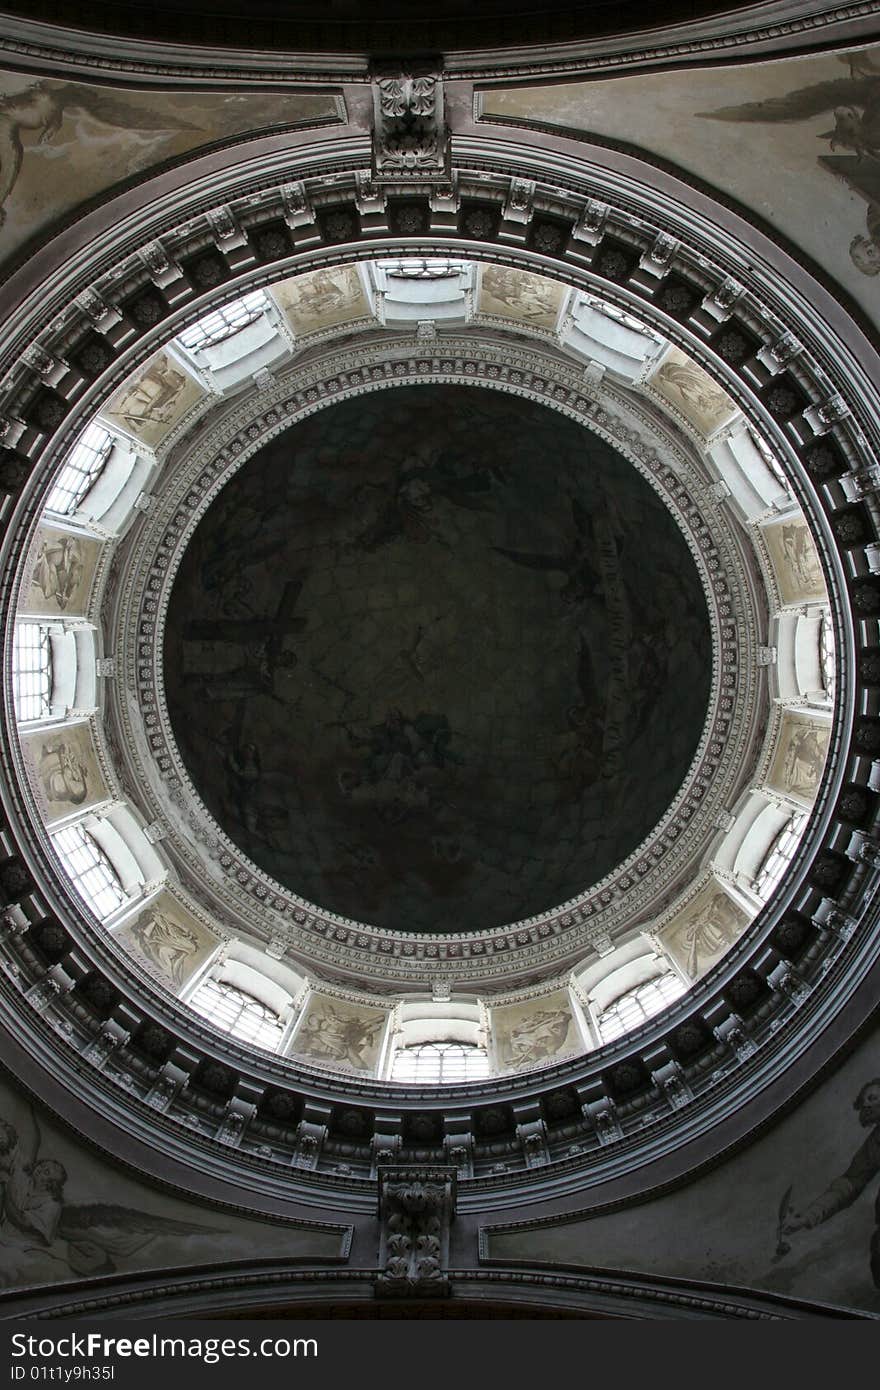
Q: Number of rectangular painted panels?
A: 12